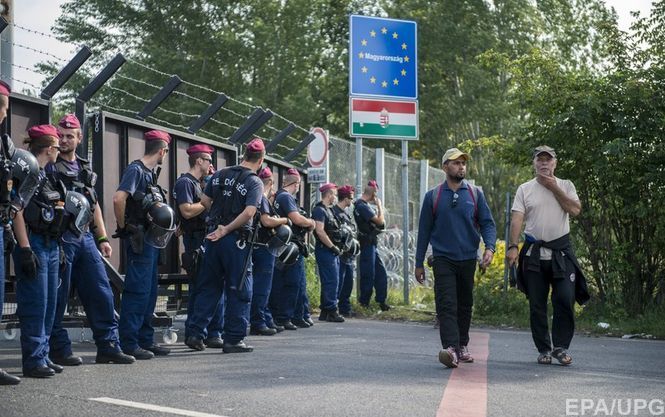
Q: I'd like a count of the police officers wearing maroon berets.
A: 11